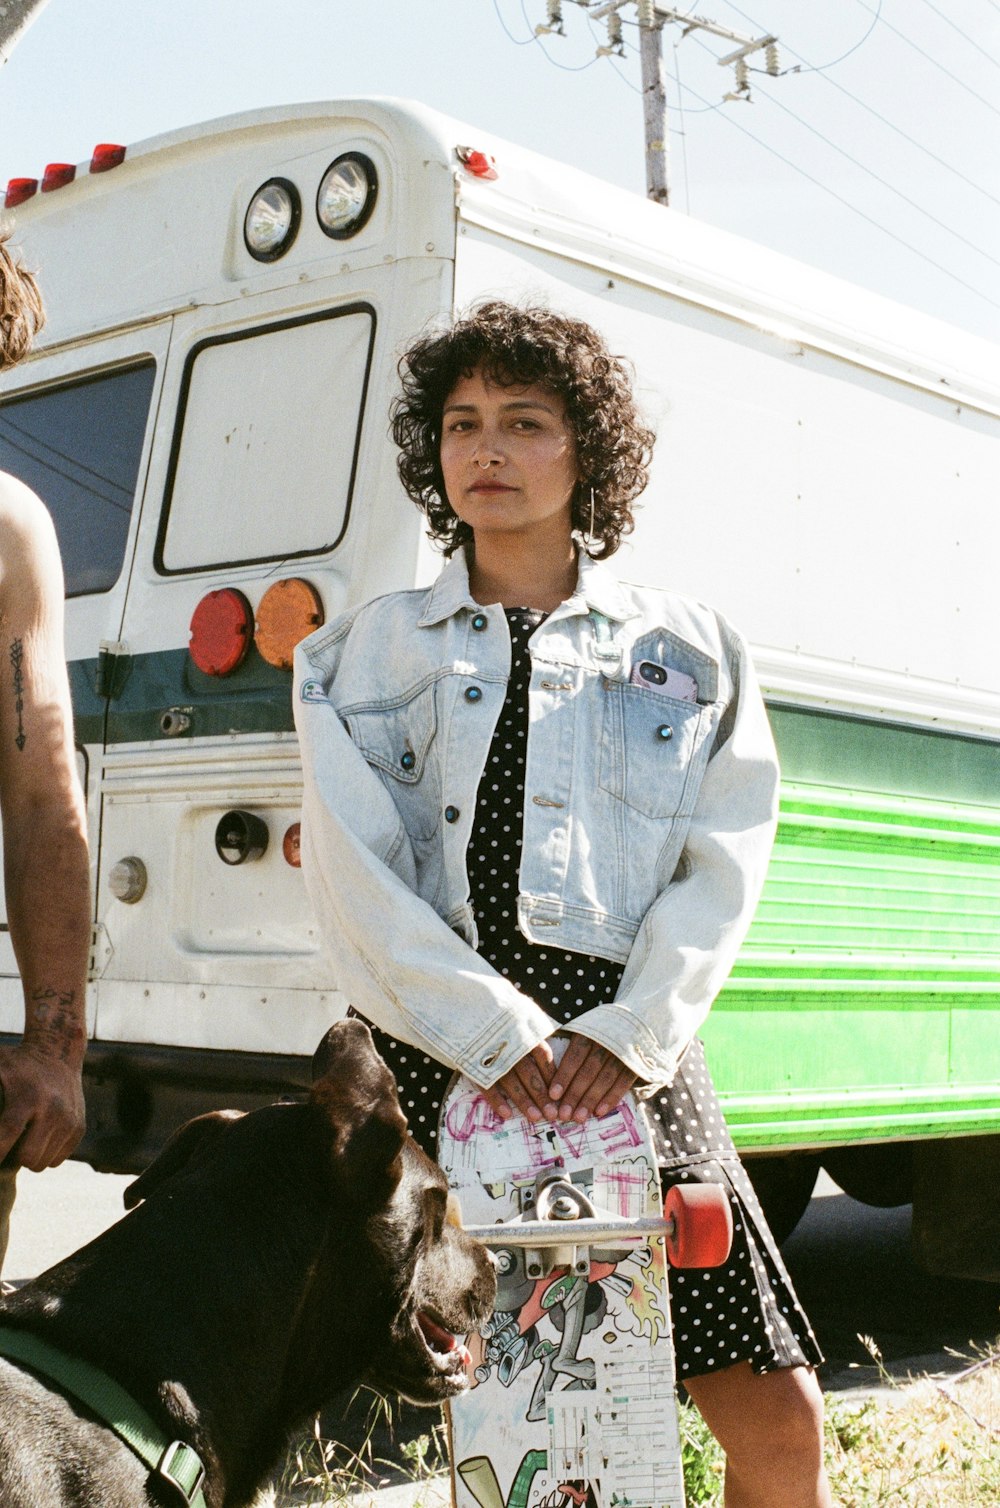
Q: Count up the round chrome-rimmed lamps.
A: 2